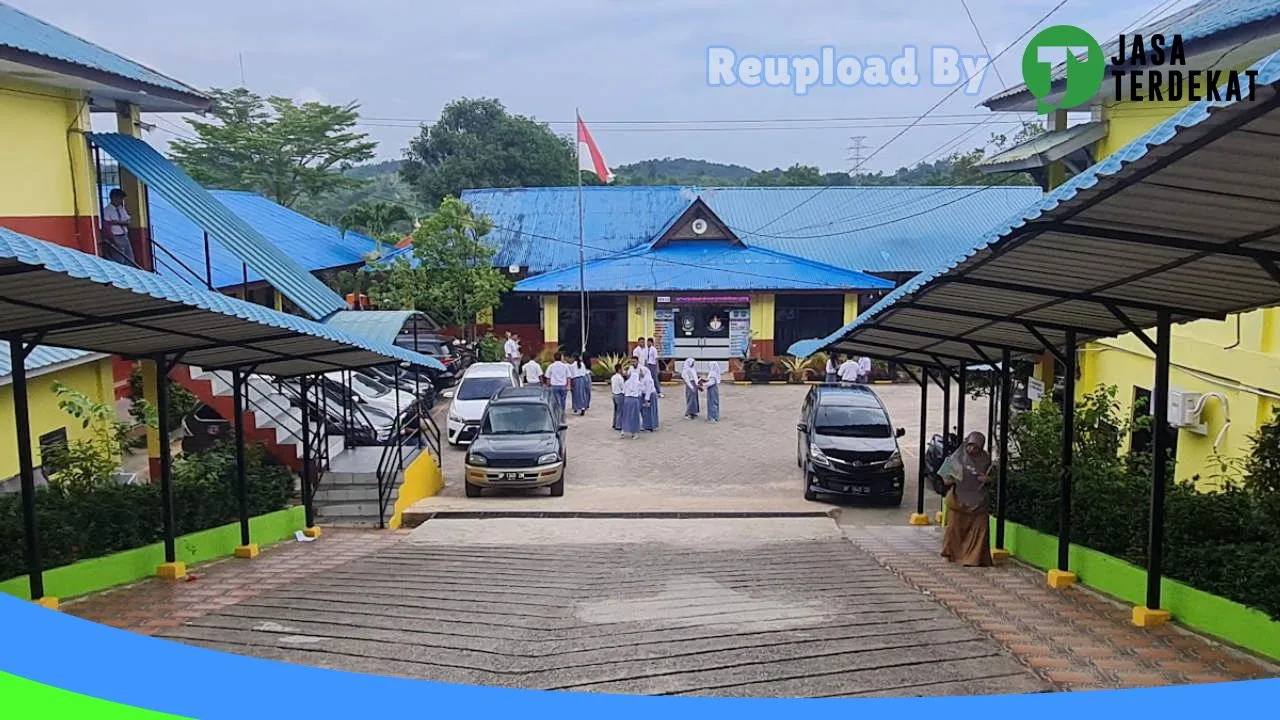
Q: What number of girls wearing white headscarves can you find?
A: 4